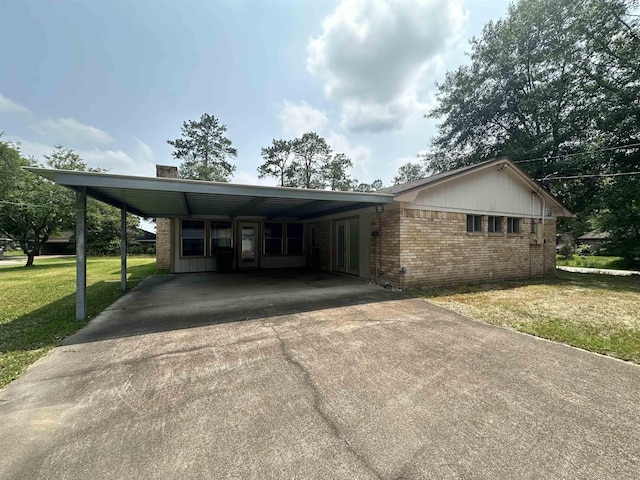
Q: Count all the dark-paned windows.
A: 7